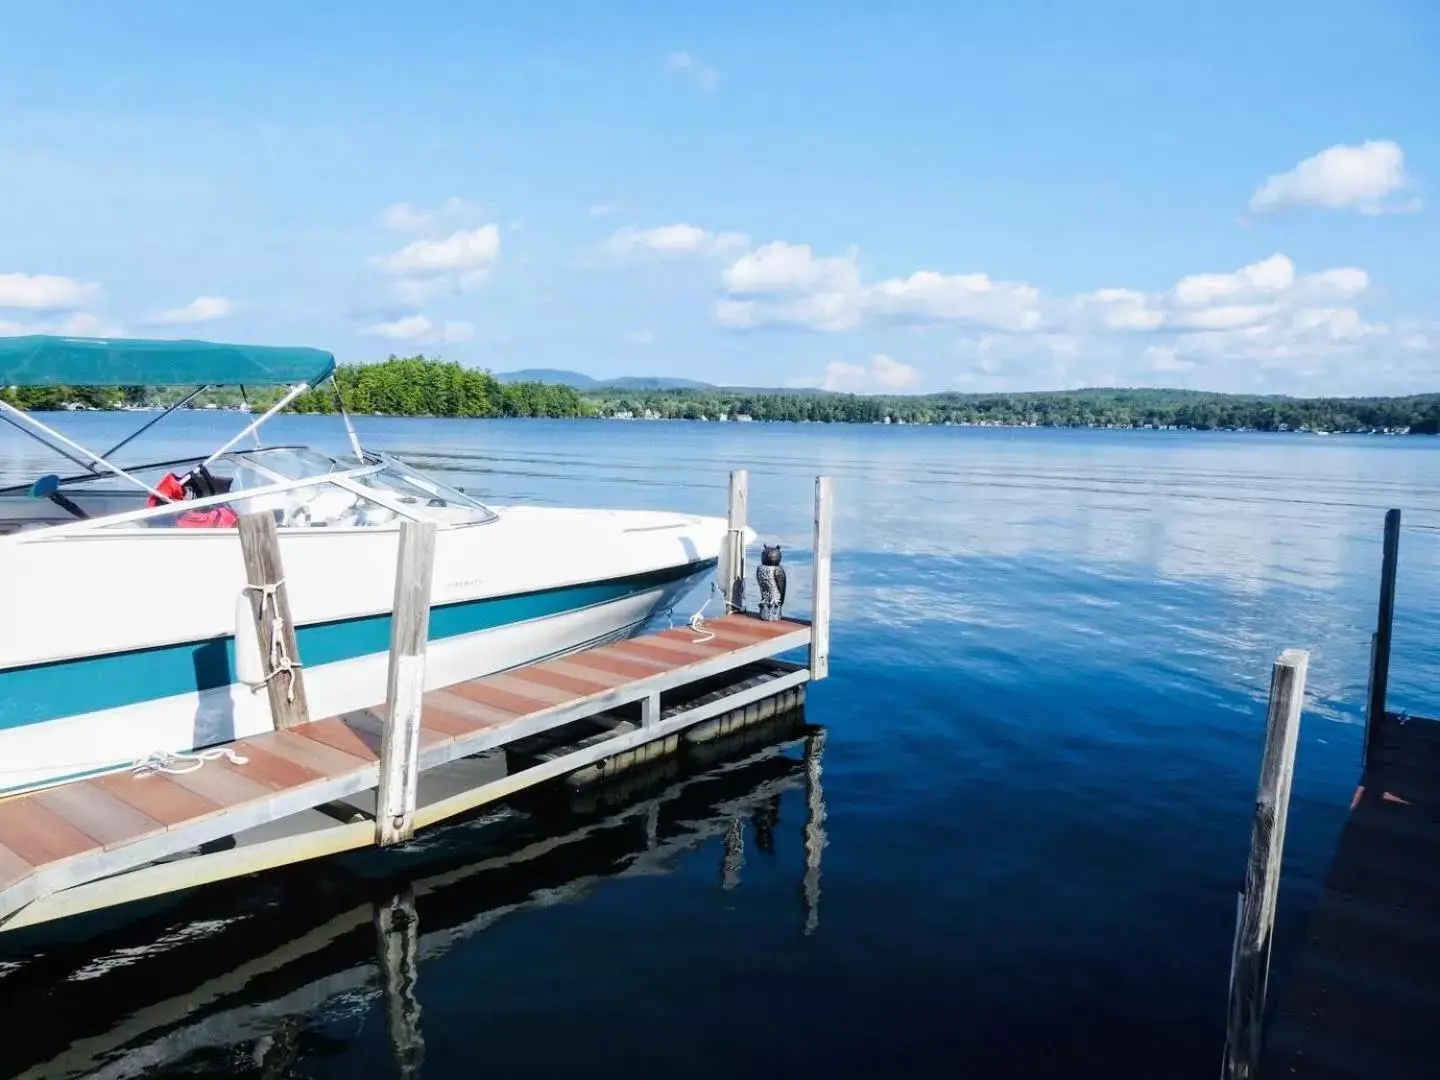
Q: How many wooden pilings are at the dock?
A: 6